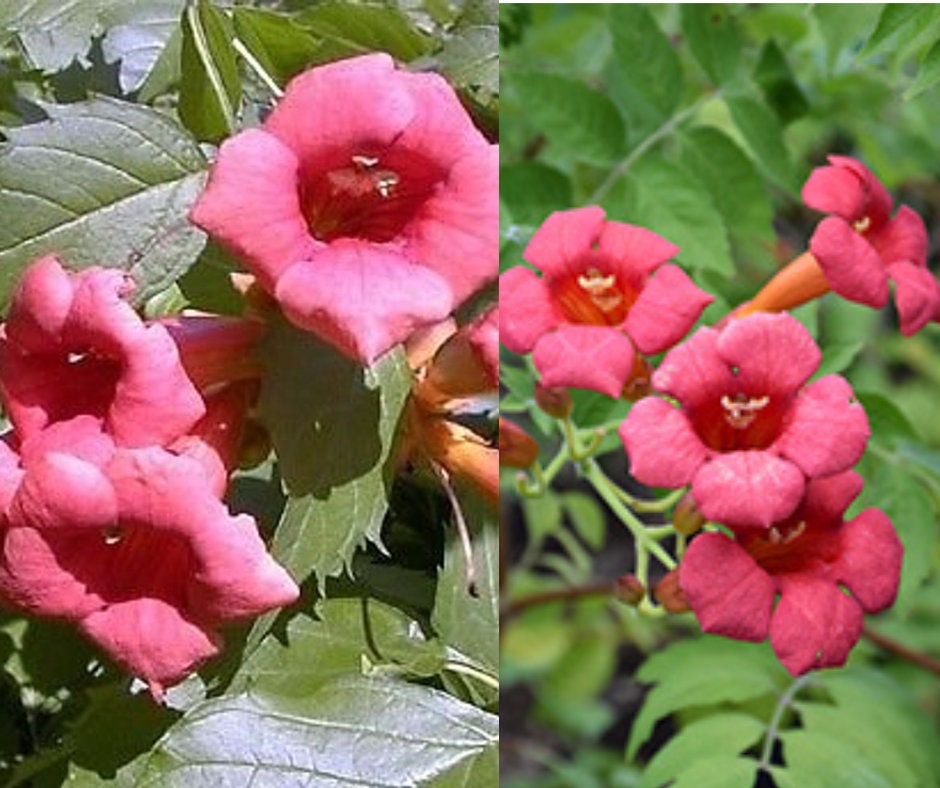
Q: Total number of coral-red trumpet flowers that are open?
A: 7